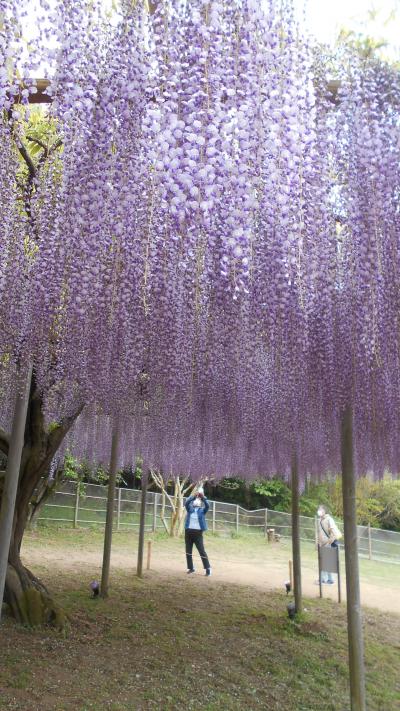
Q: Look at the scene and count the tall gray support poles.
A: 5